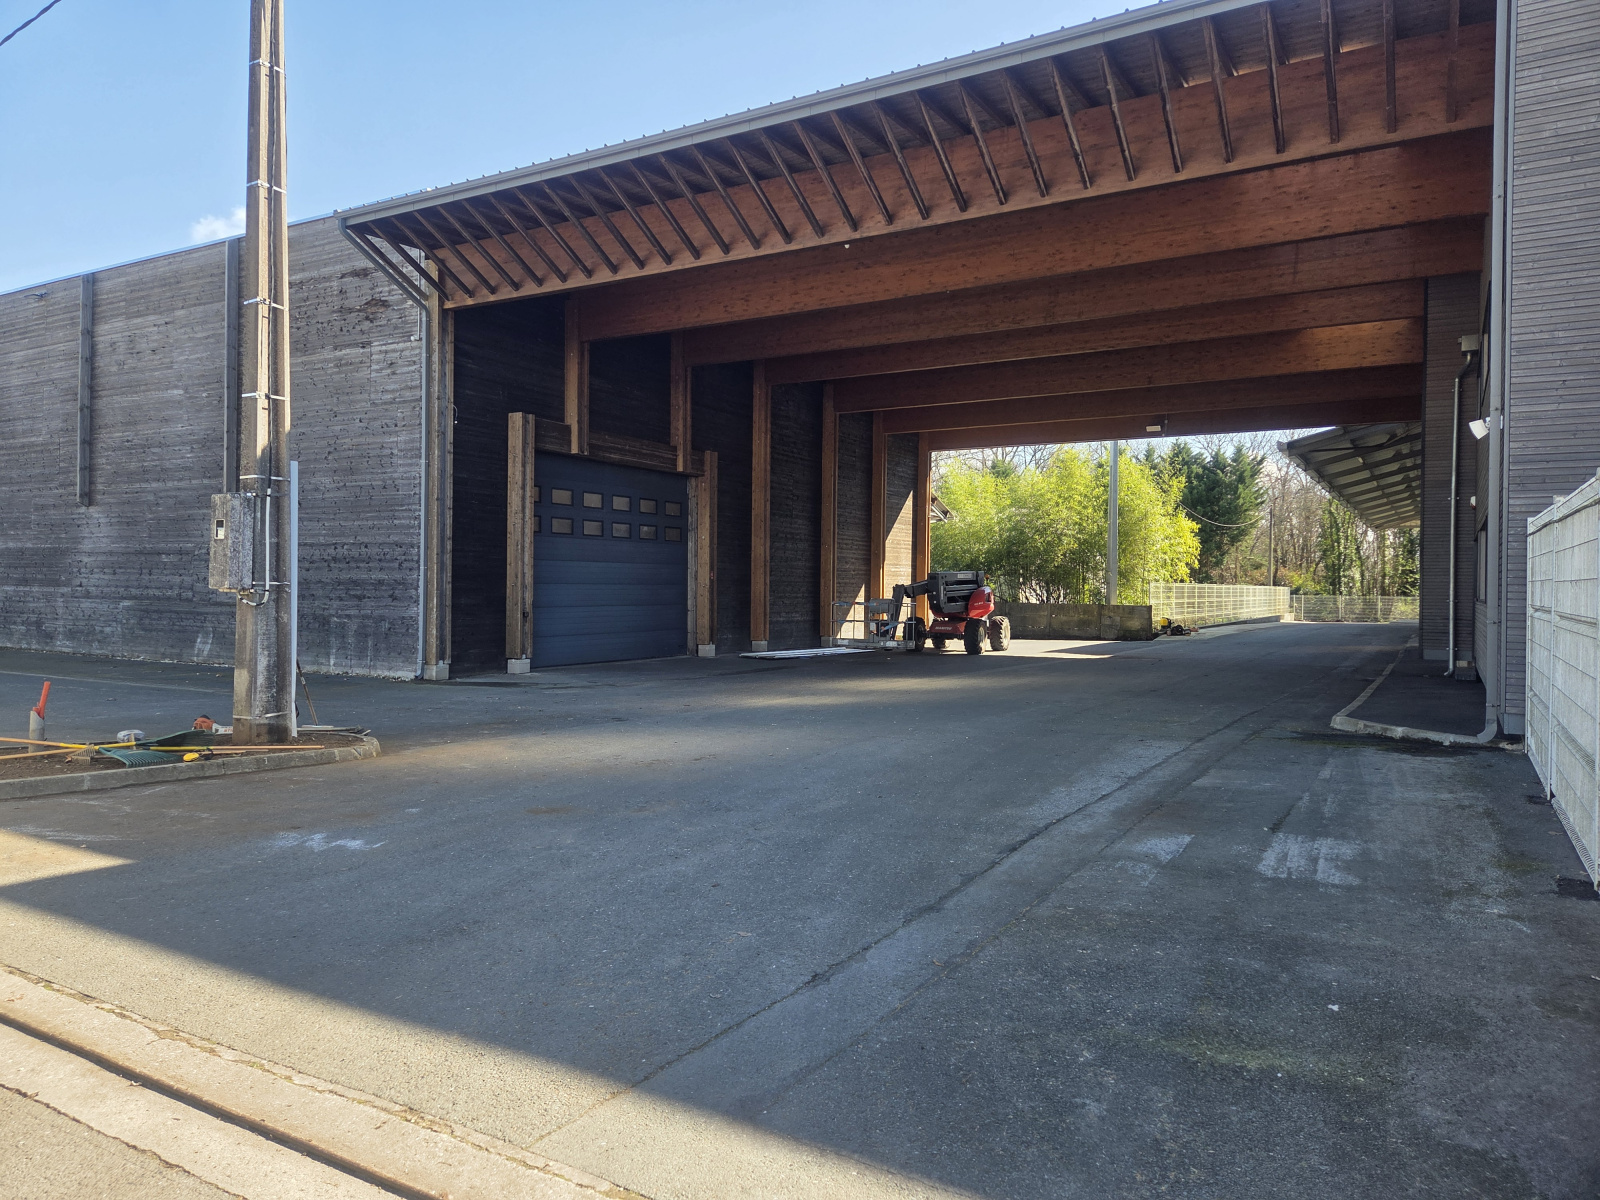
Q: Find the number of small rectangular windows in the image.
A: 12